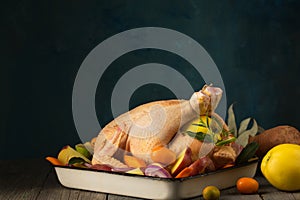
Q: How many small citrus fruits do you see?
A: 2